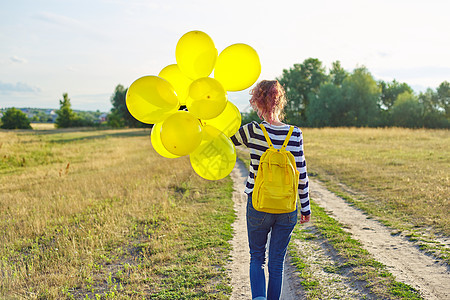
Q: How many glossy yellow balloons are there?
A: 9